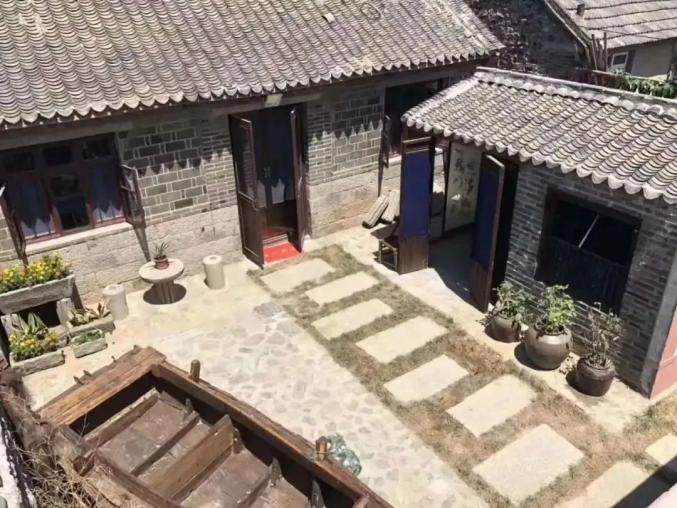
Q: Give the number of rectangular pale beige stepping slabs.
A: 9